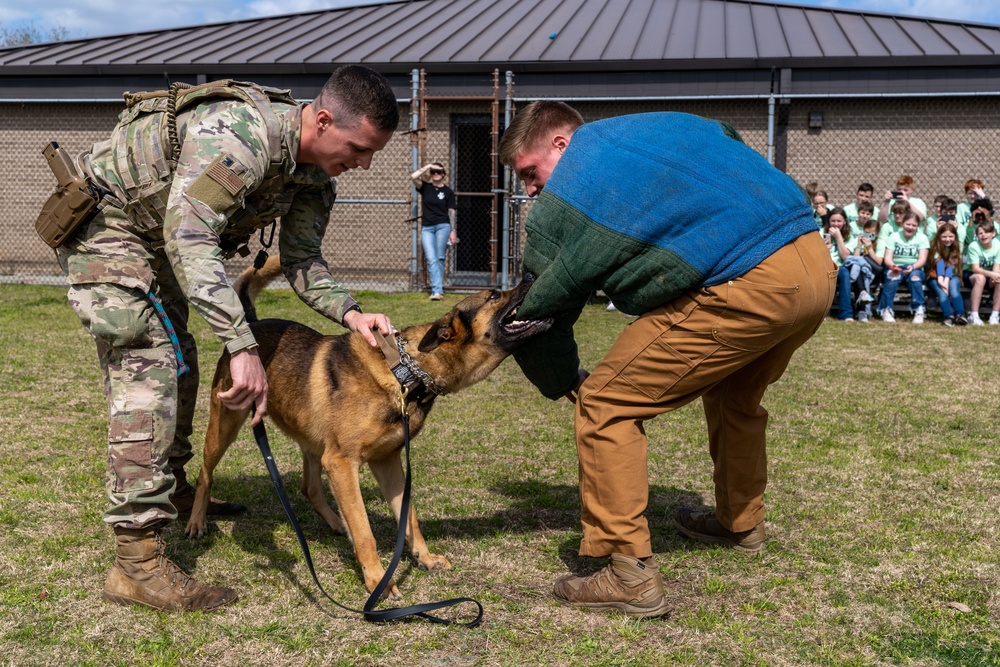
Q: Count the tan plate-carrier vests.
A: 1